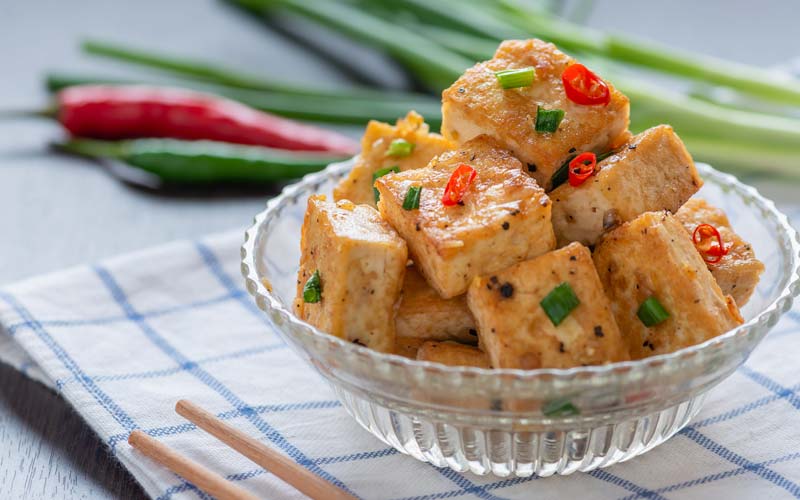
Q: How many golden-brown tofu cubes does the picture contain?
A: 10